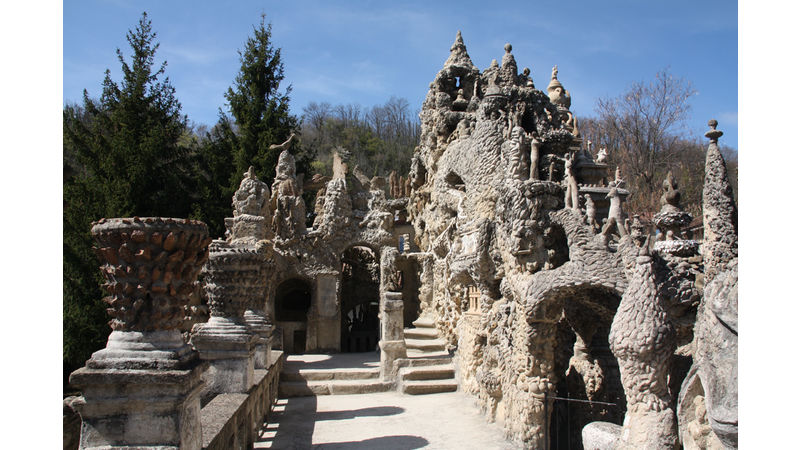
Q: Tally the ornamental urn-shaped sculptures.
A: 3